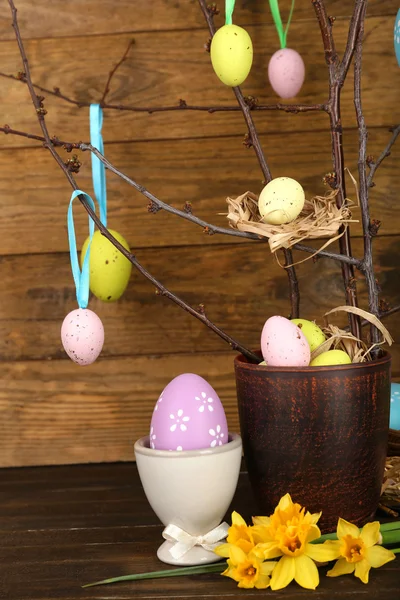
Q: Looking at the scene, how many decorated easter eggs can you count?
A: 11